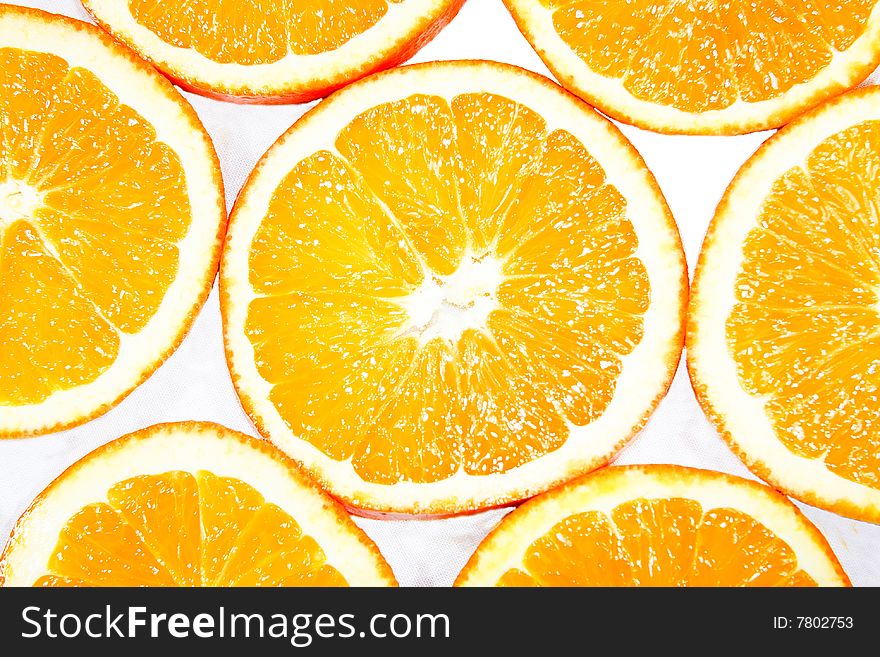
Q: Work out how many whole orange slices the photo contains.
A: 1